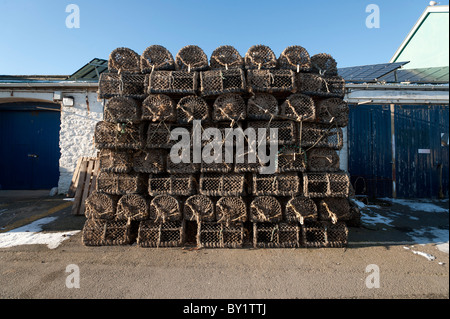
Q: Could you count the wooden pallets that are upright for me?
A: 2